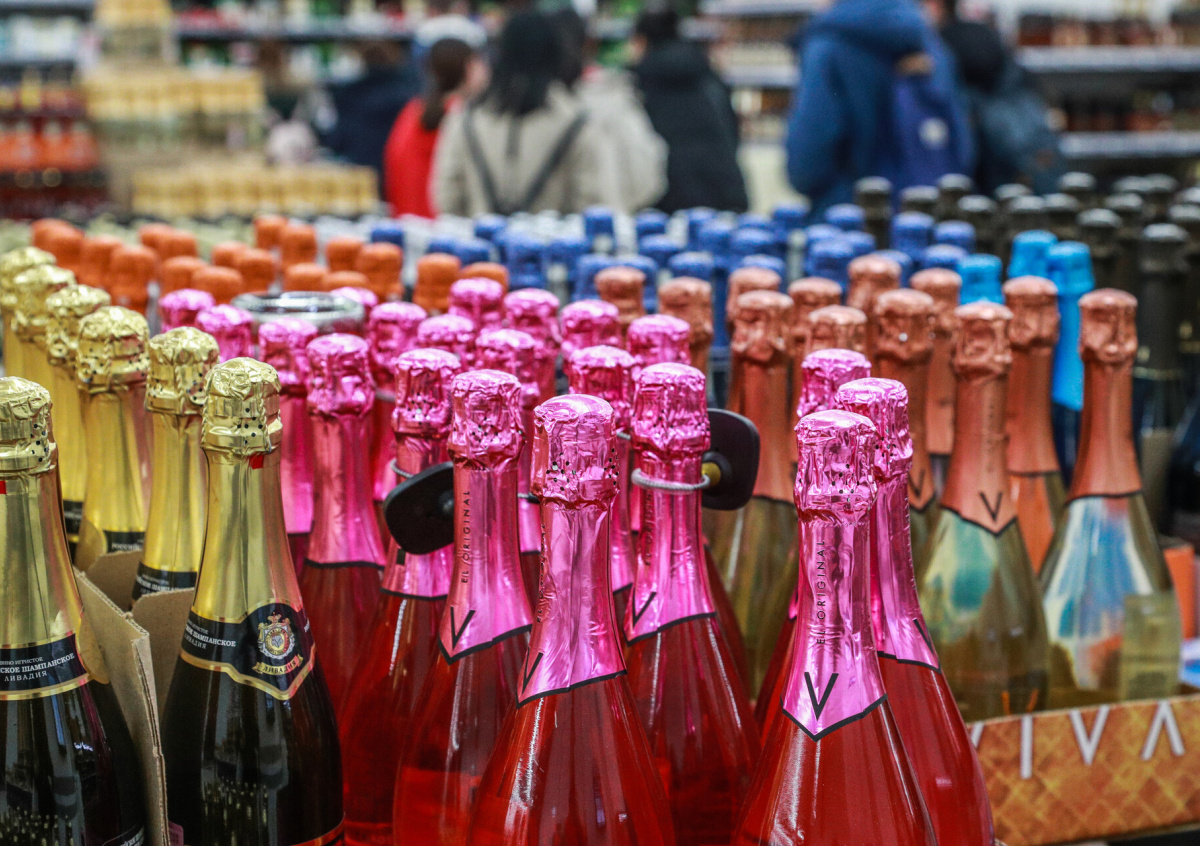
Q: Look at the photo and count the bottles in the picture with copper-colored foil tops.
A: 12